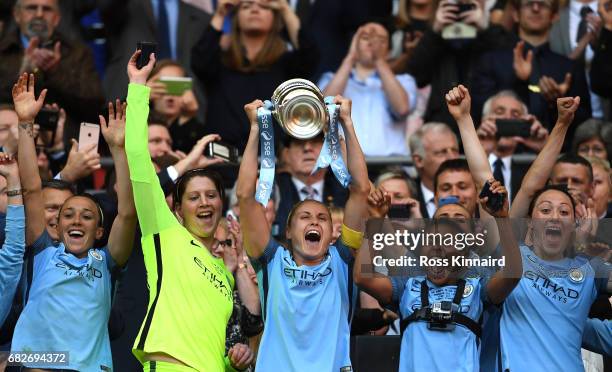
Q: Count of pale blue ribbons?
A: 2